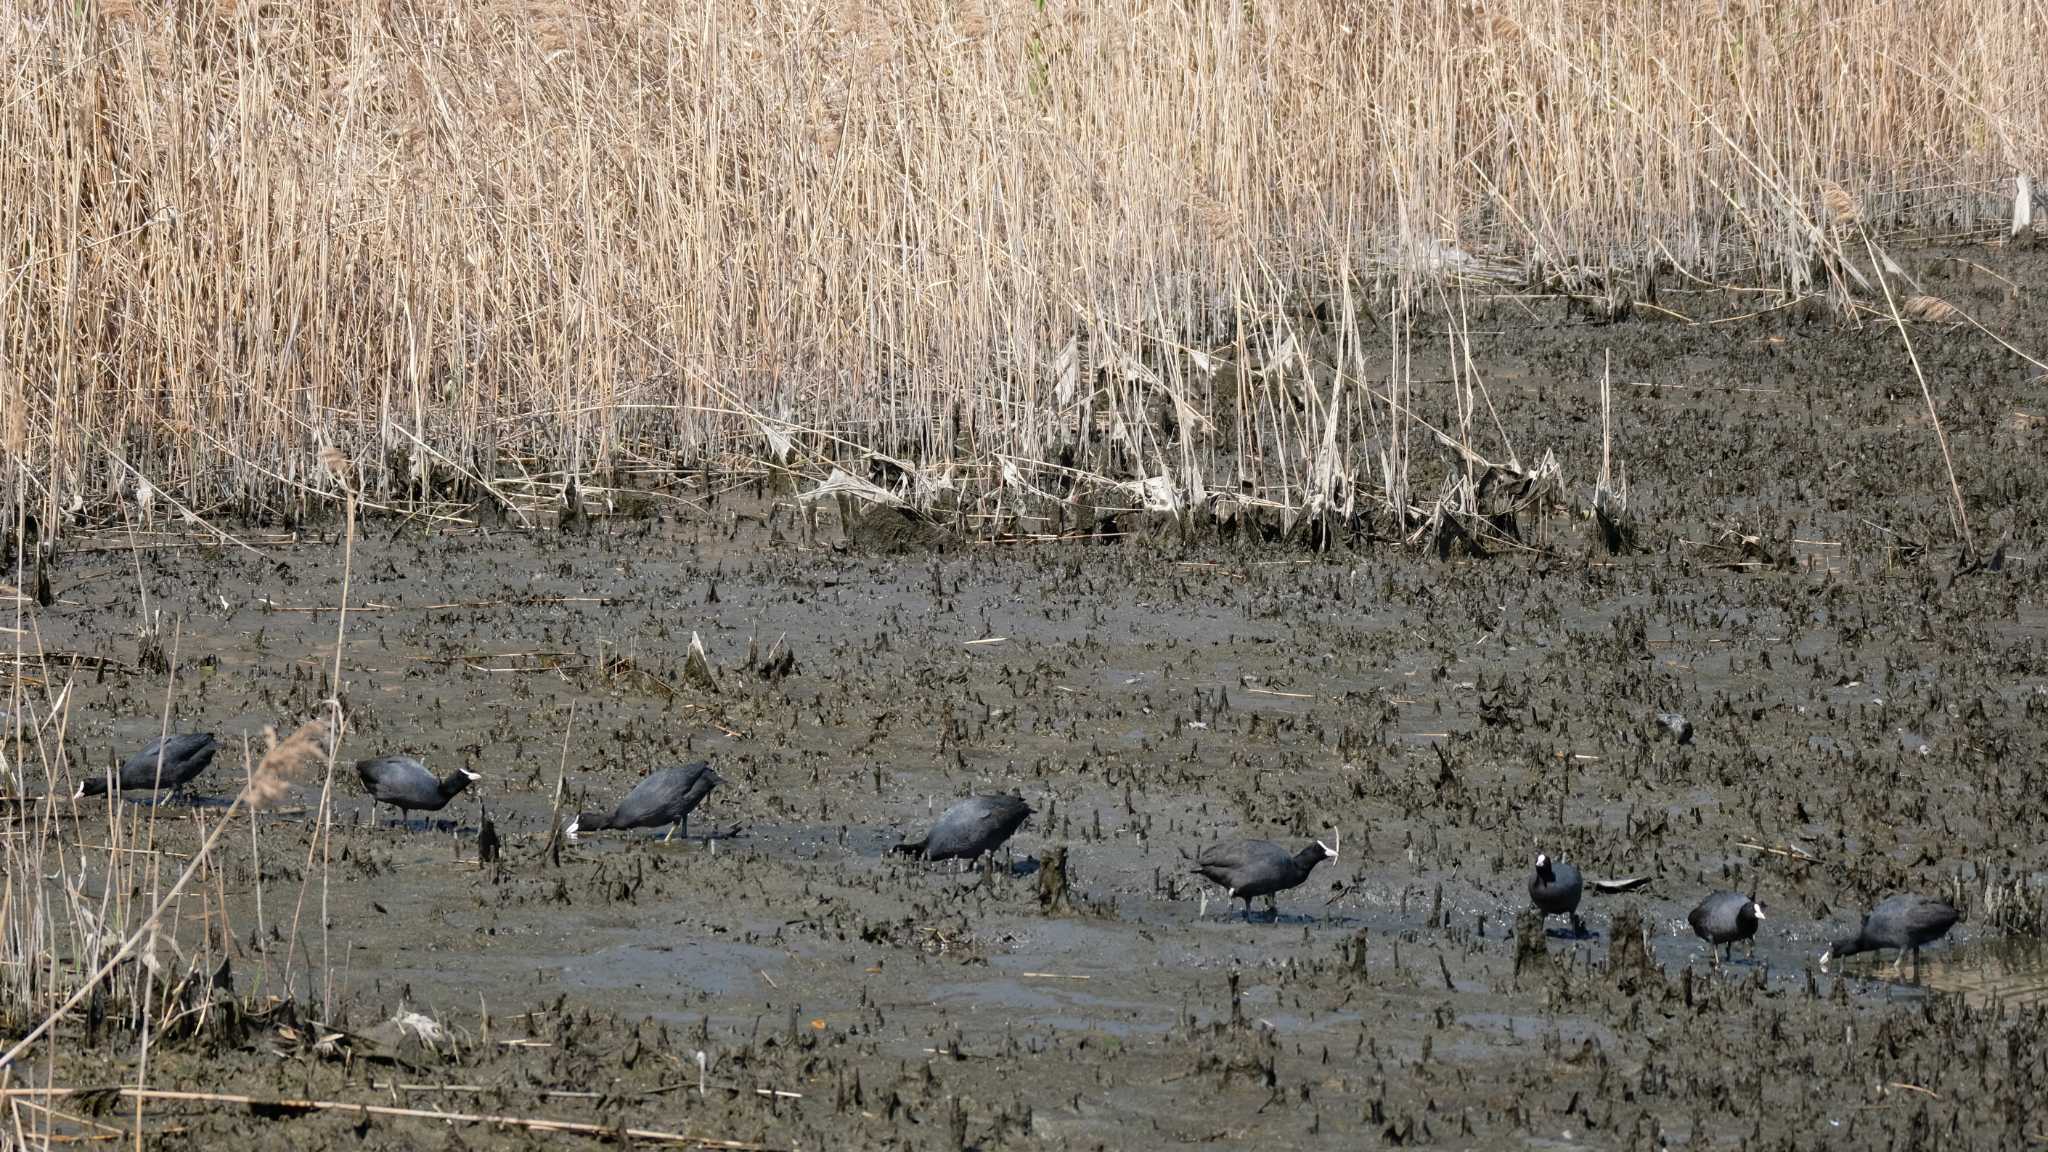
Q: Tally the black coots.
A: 8